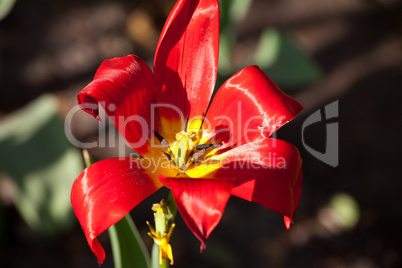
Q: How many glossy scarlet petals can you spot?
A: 6